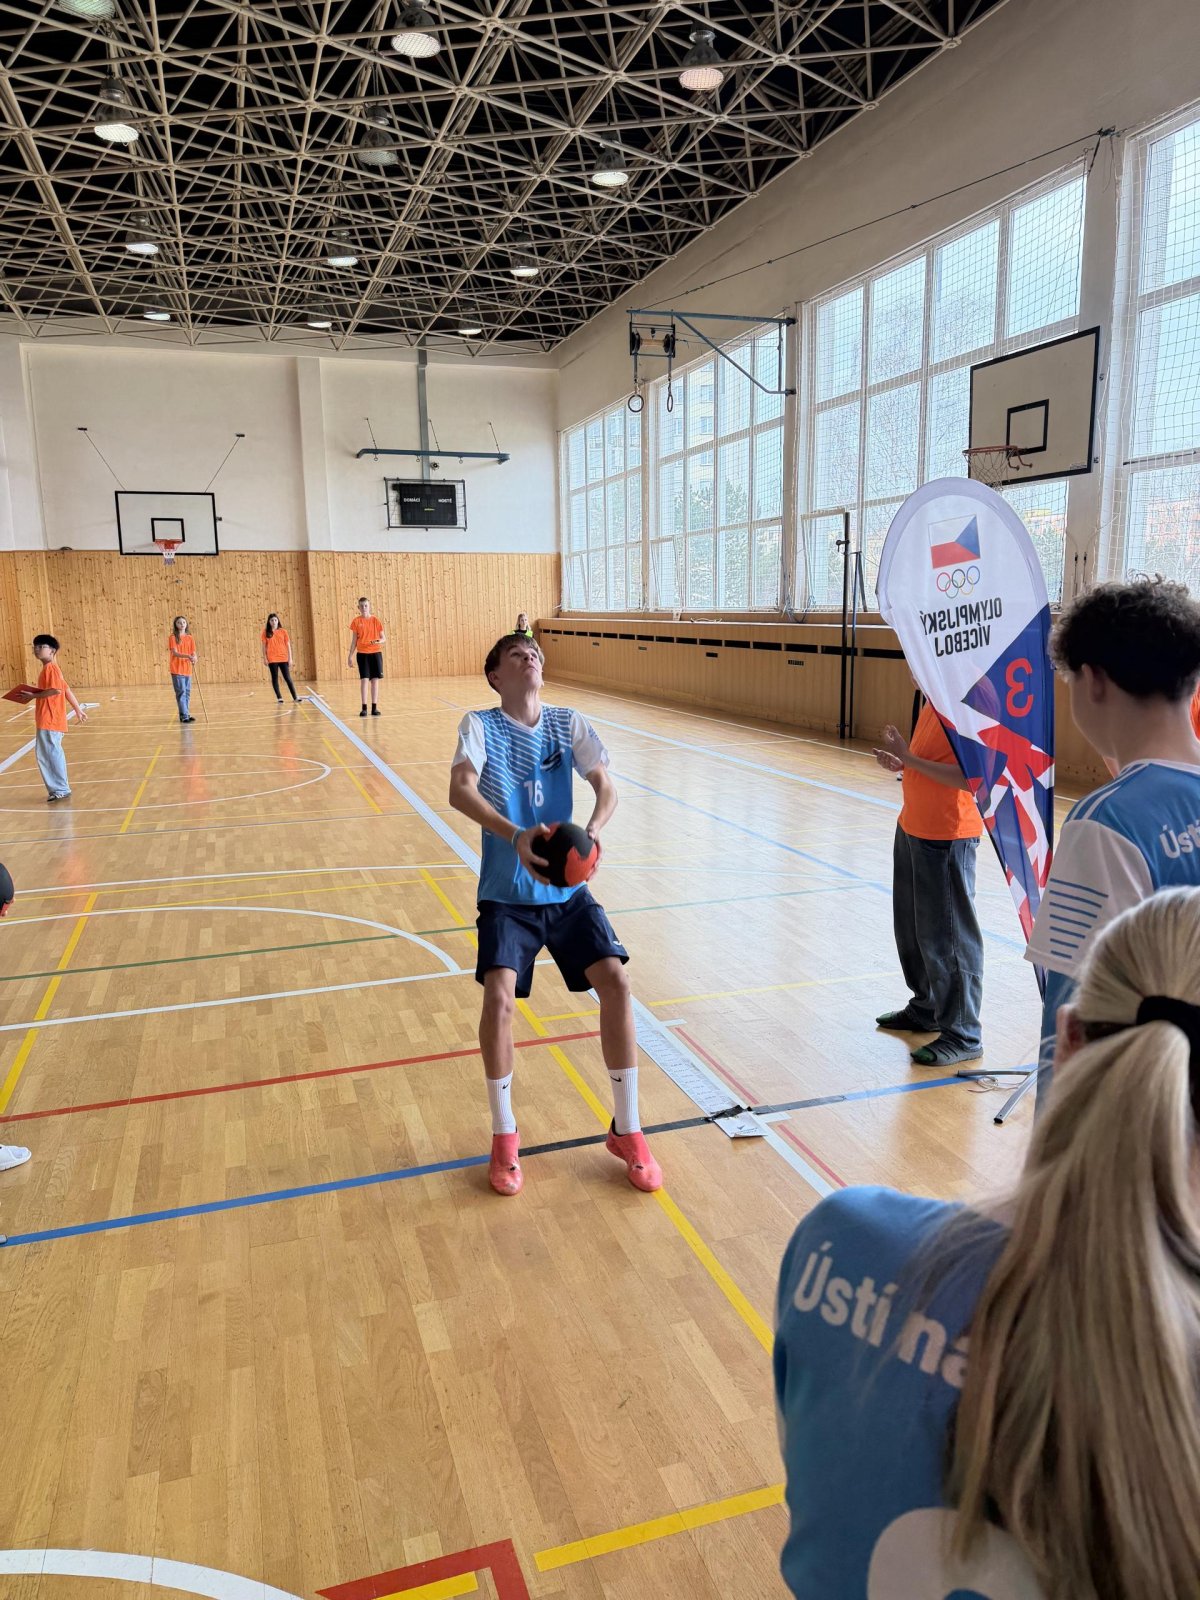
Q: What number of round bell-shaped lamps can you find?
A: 12